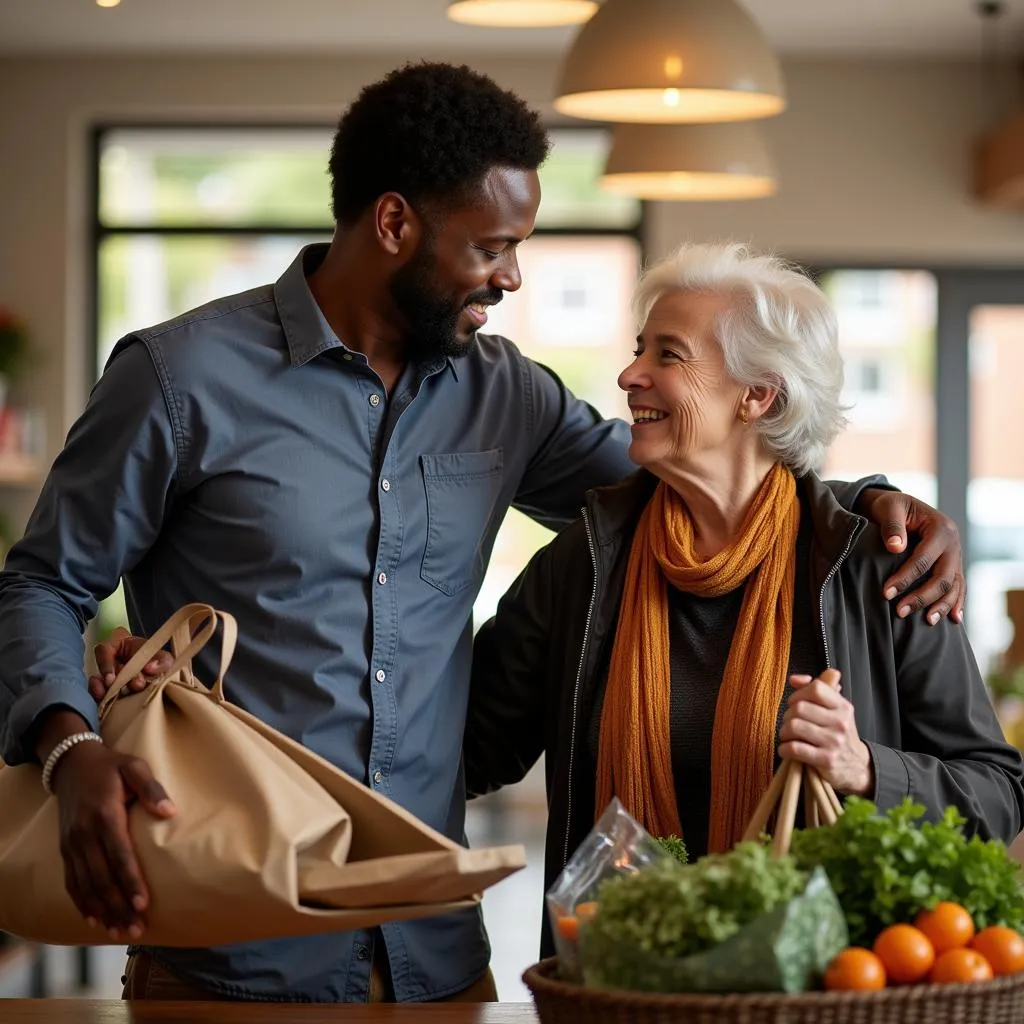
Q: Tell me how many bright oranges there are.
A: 5